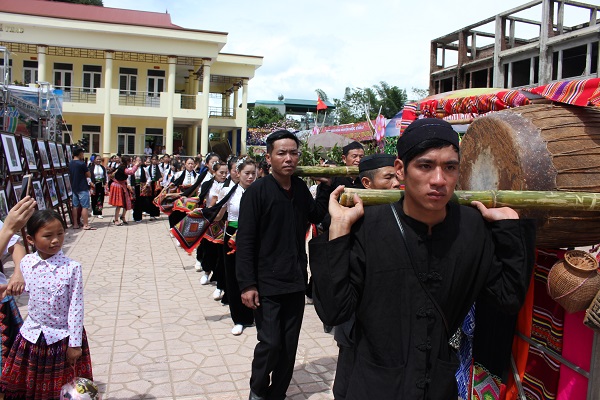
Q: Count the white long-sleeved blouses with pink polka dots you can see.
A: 1